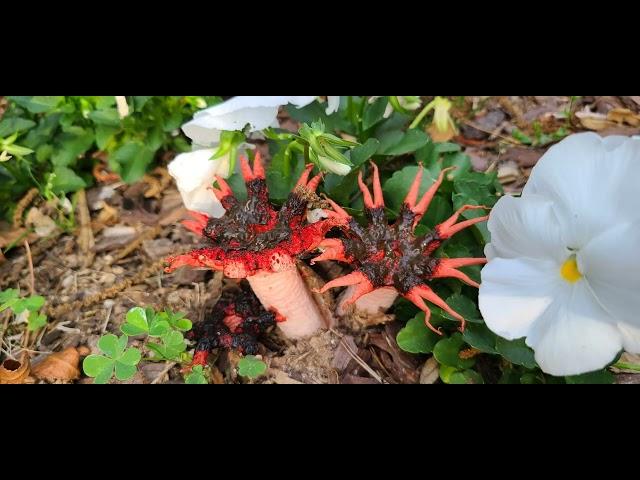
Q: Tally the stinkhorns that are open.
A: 2